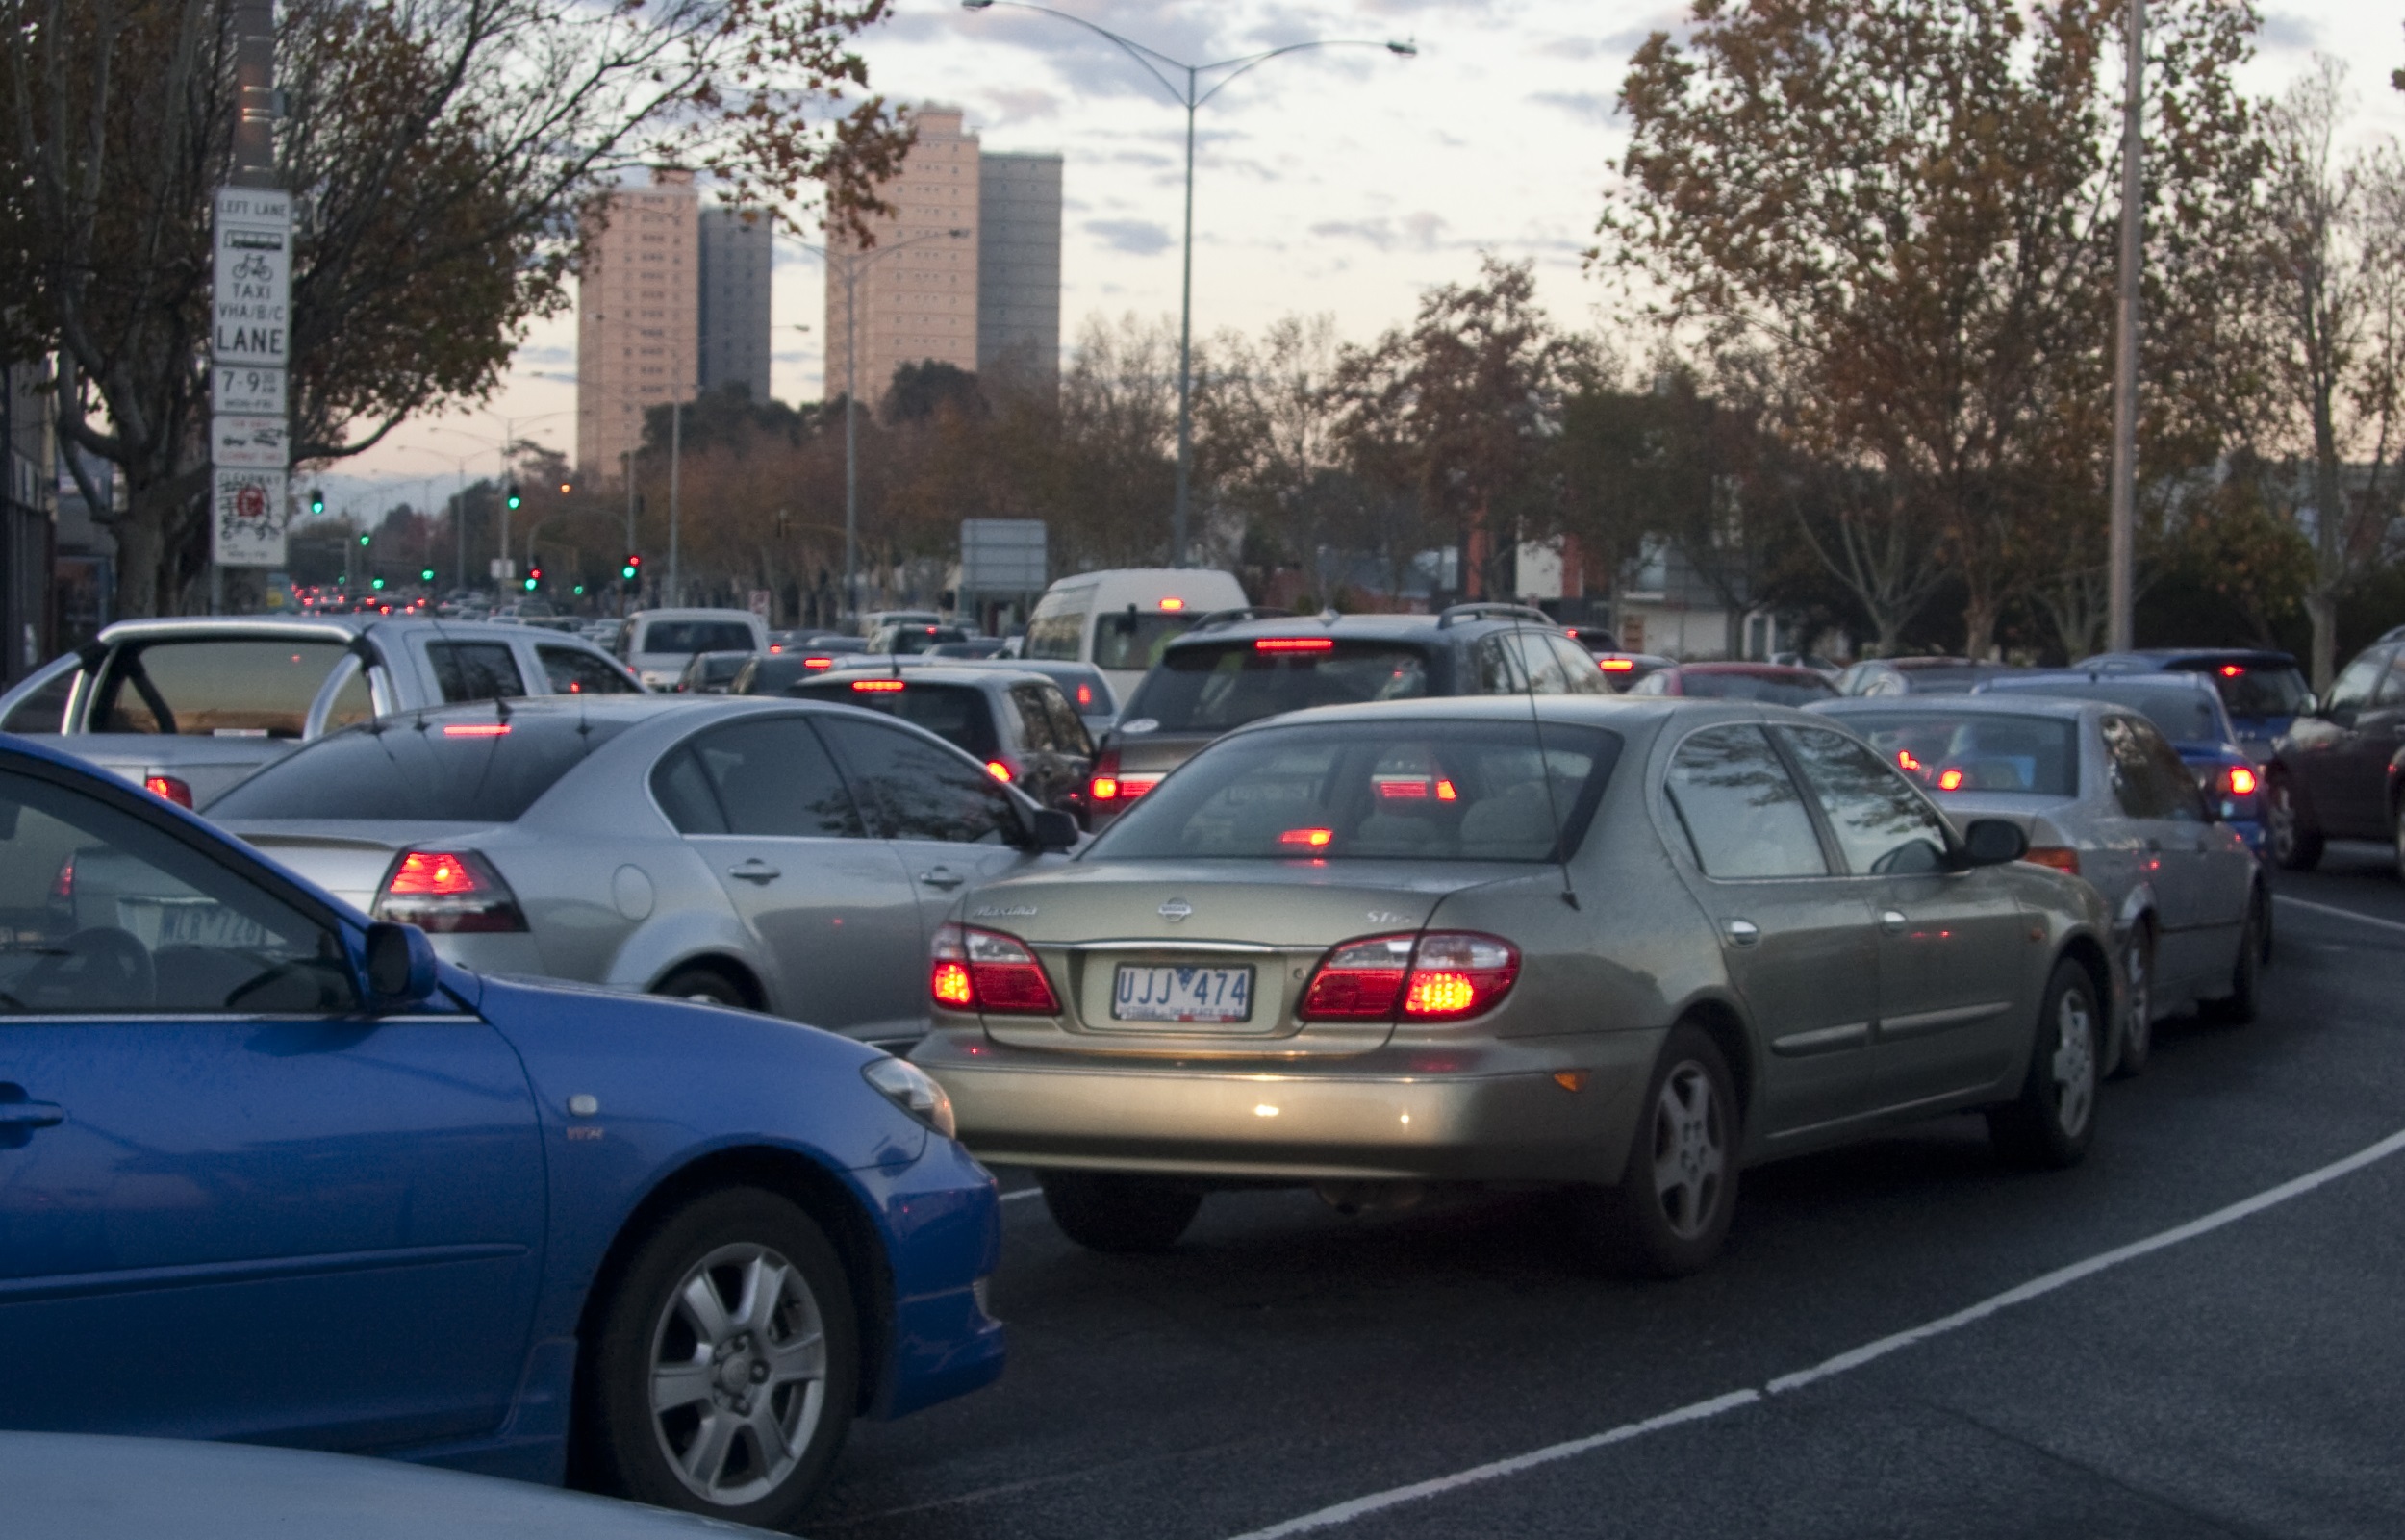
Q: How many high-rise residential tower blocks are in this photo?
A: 2